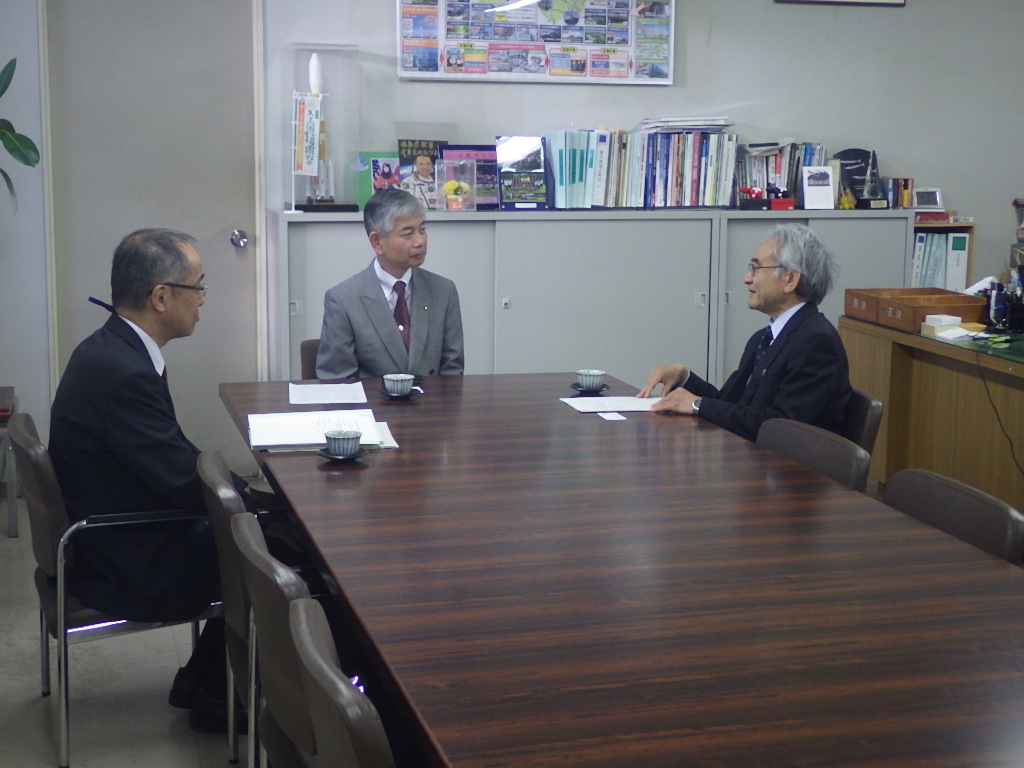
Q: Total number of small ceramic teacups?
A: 3